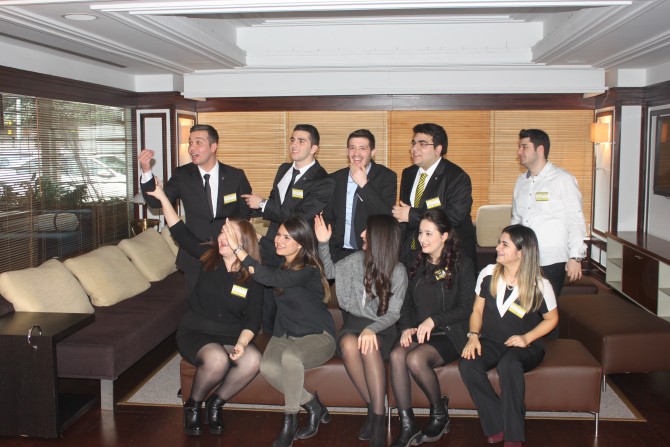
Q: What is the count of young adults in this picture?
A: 10